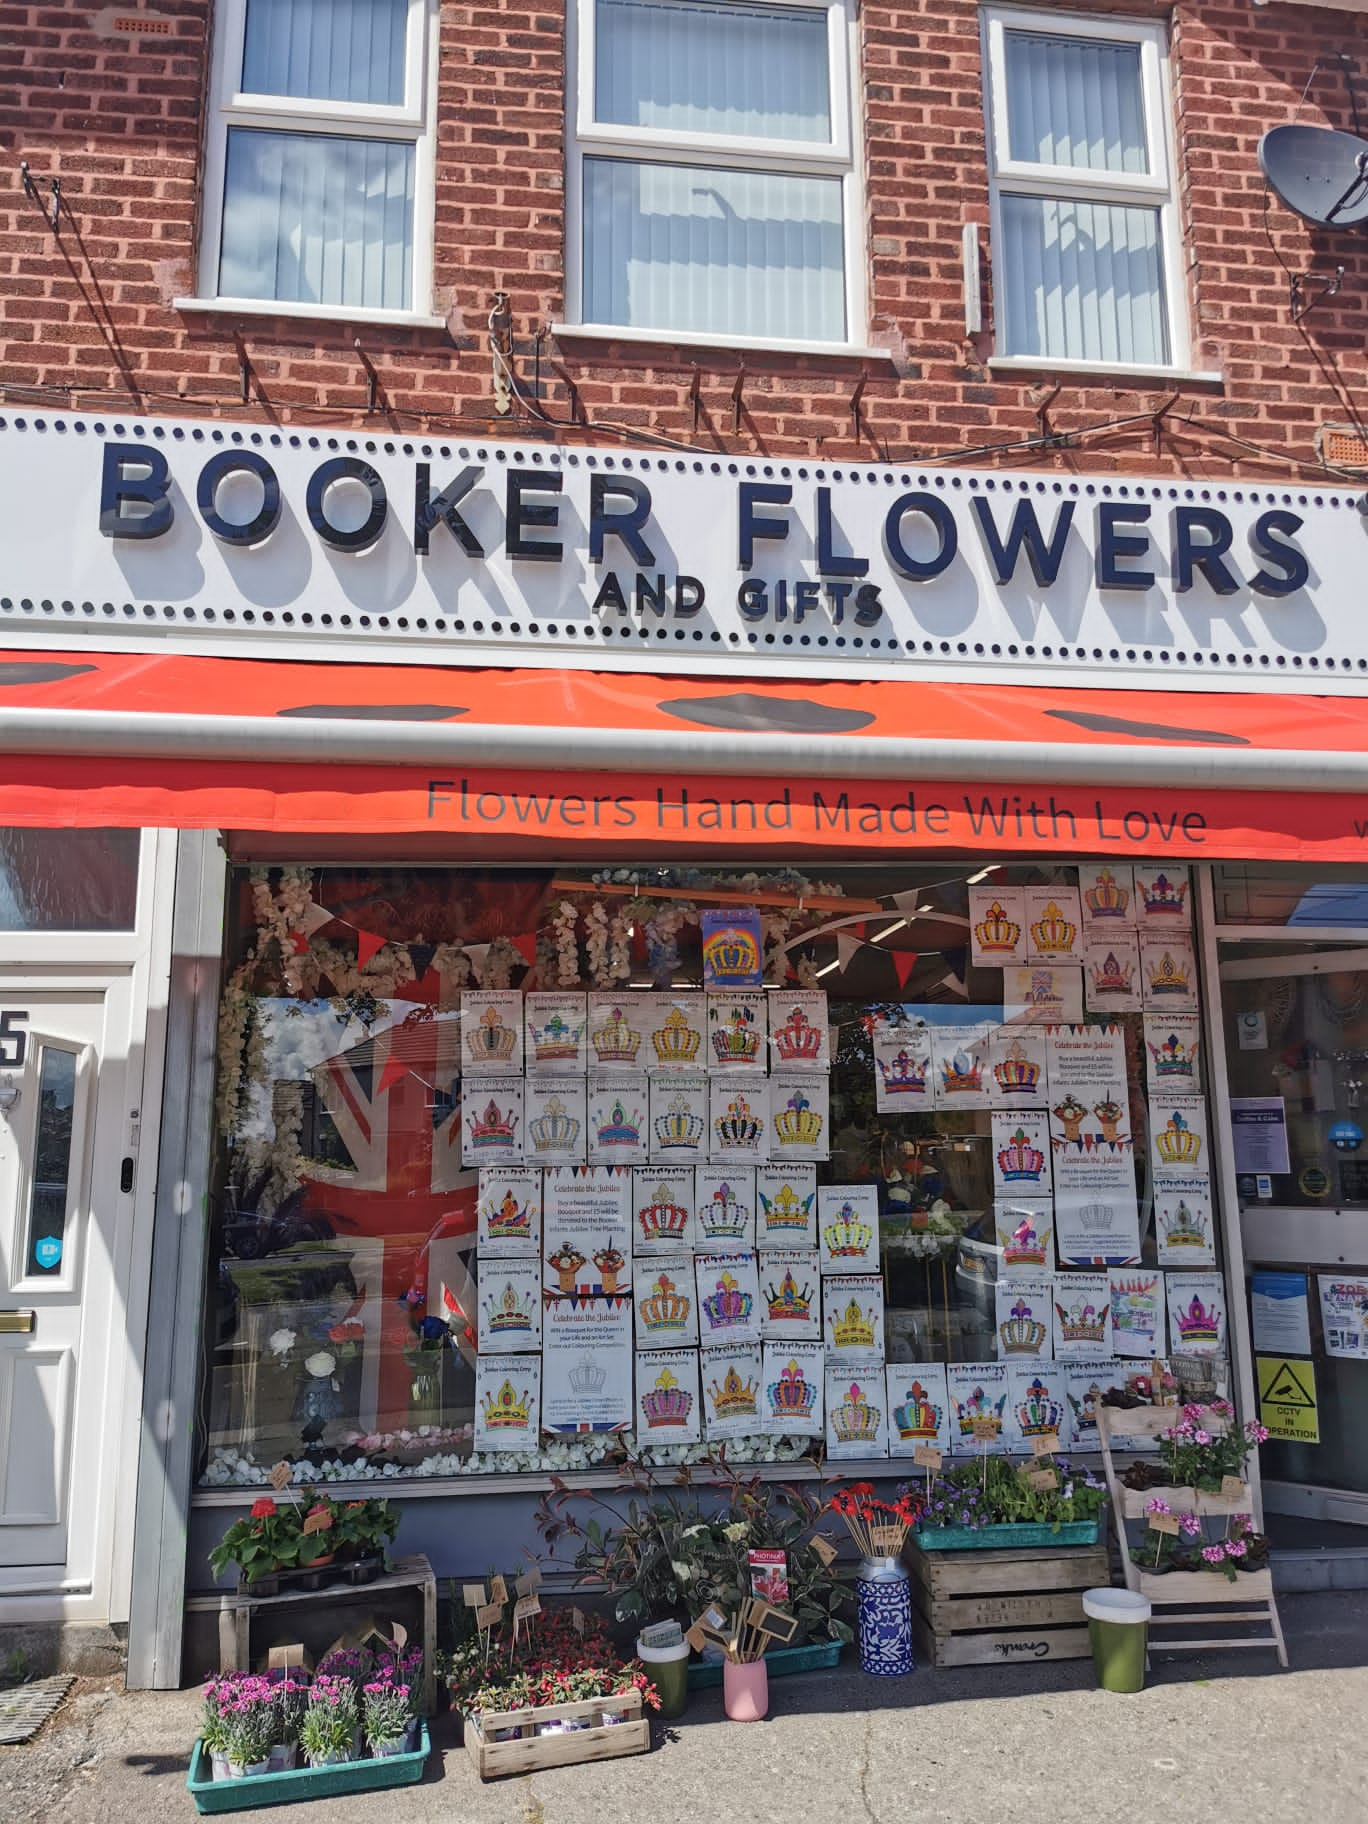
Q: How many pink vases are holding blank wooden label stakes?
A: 1